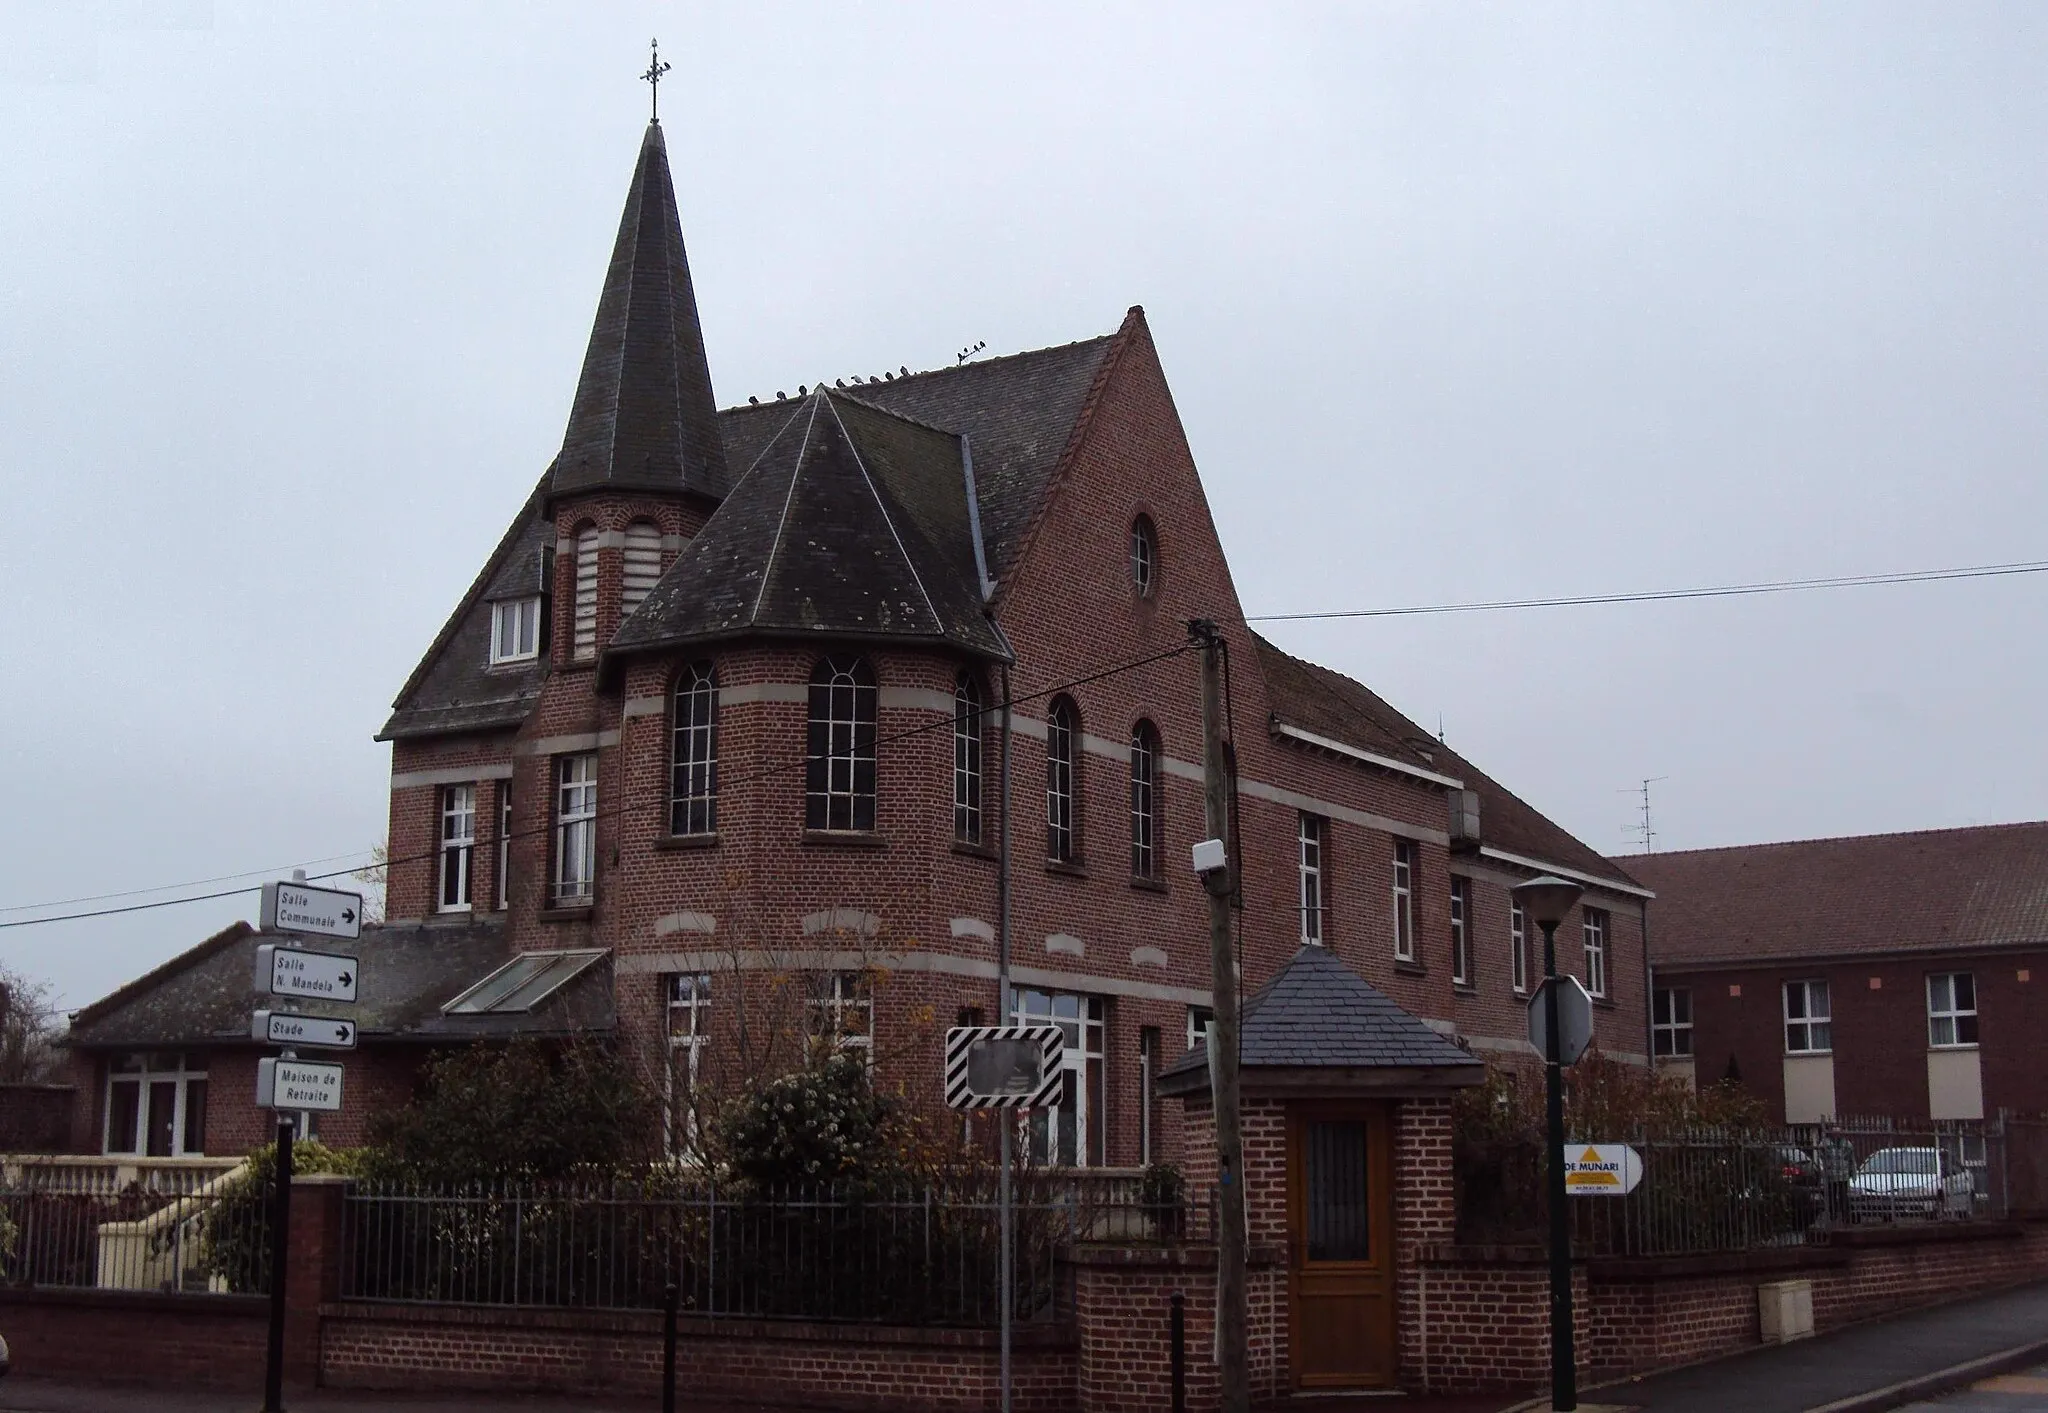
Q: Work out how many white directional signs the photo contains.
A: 4